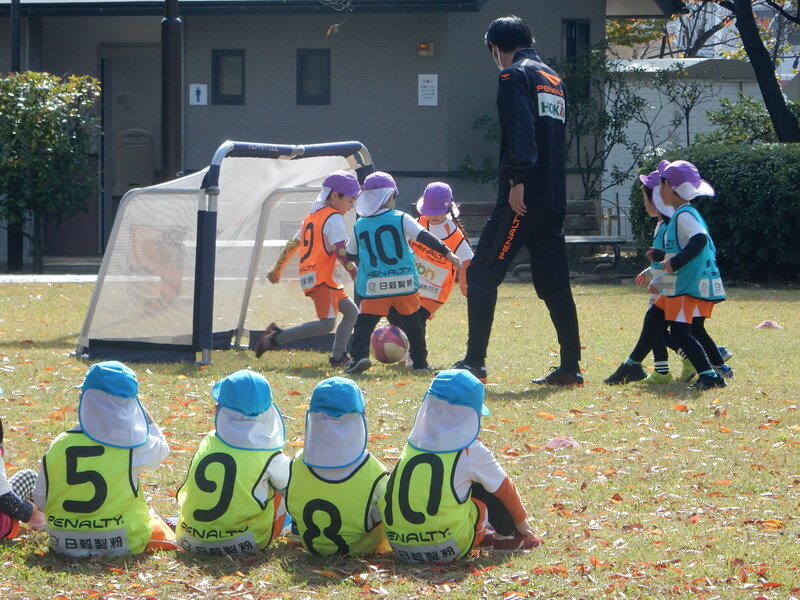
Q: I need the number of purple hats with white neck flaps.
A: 5